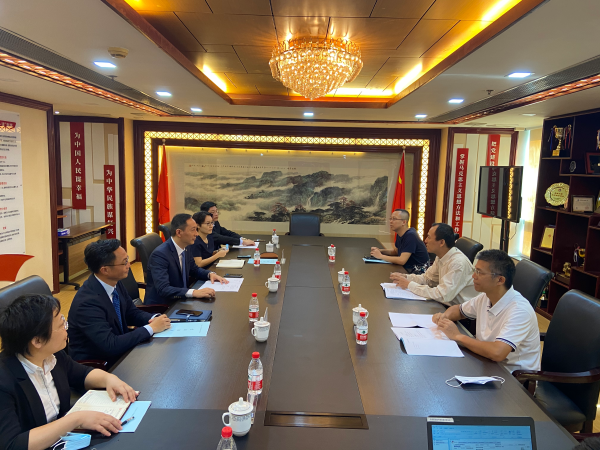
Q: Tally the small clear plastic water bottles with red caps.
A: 9